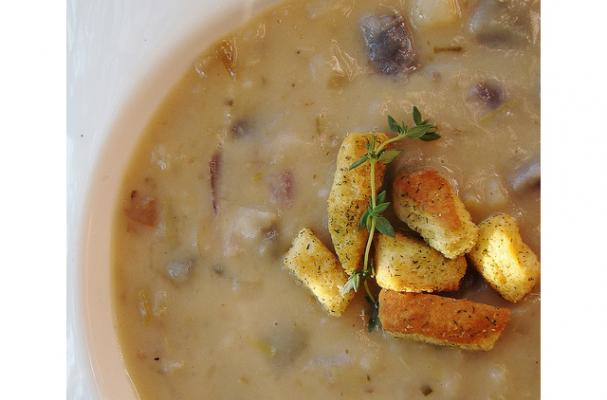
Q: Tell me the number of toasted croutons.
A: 6